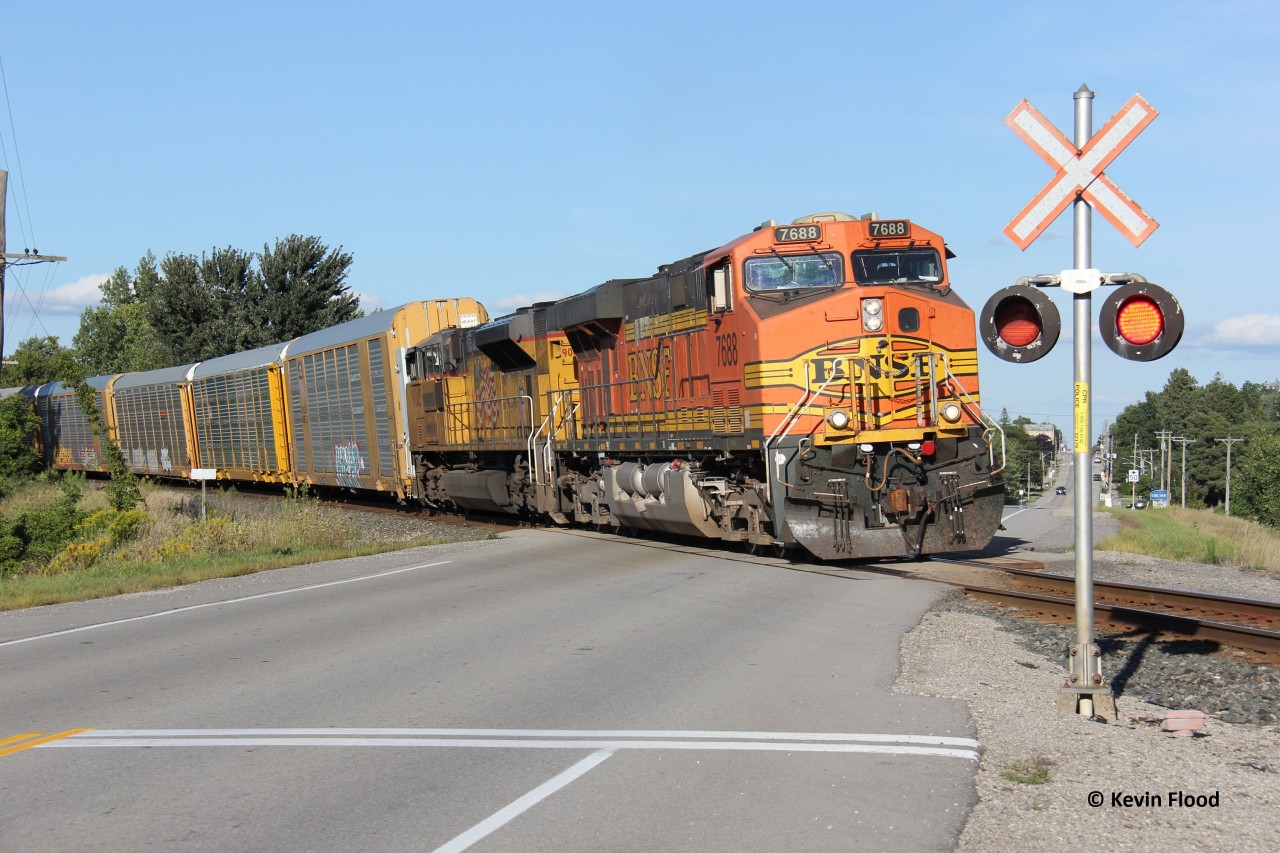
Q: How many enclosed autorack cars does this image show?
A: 5